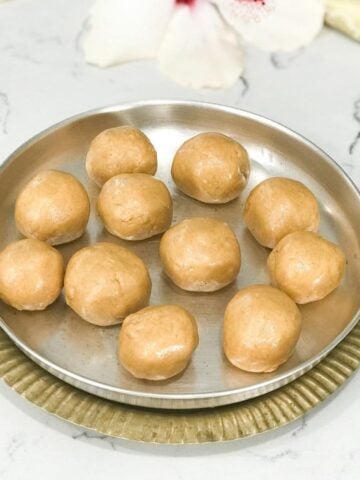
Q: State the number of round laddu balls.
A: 11